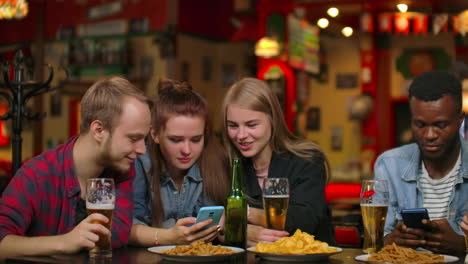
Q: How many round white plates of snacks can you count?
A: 3